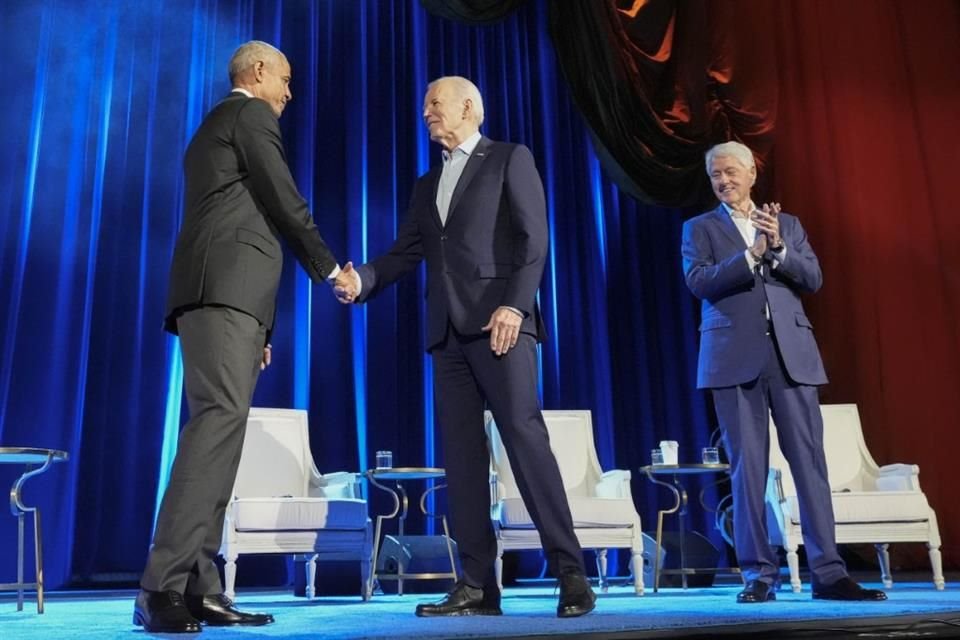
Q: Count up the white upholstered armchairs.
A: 3